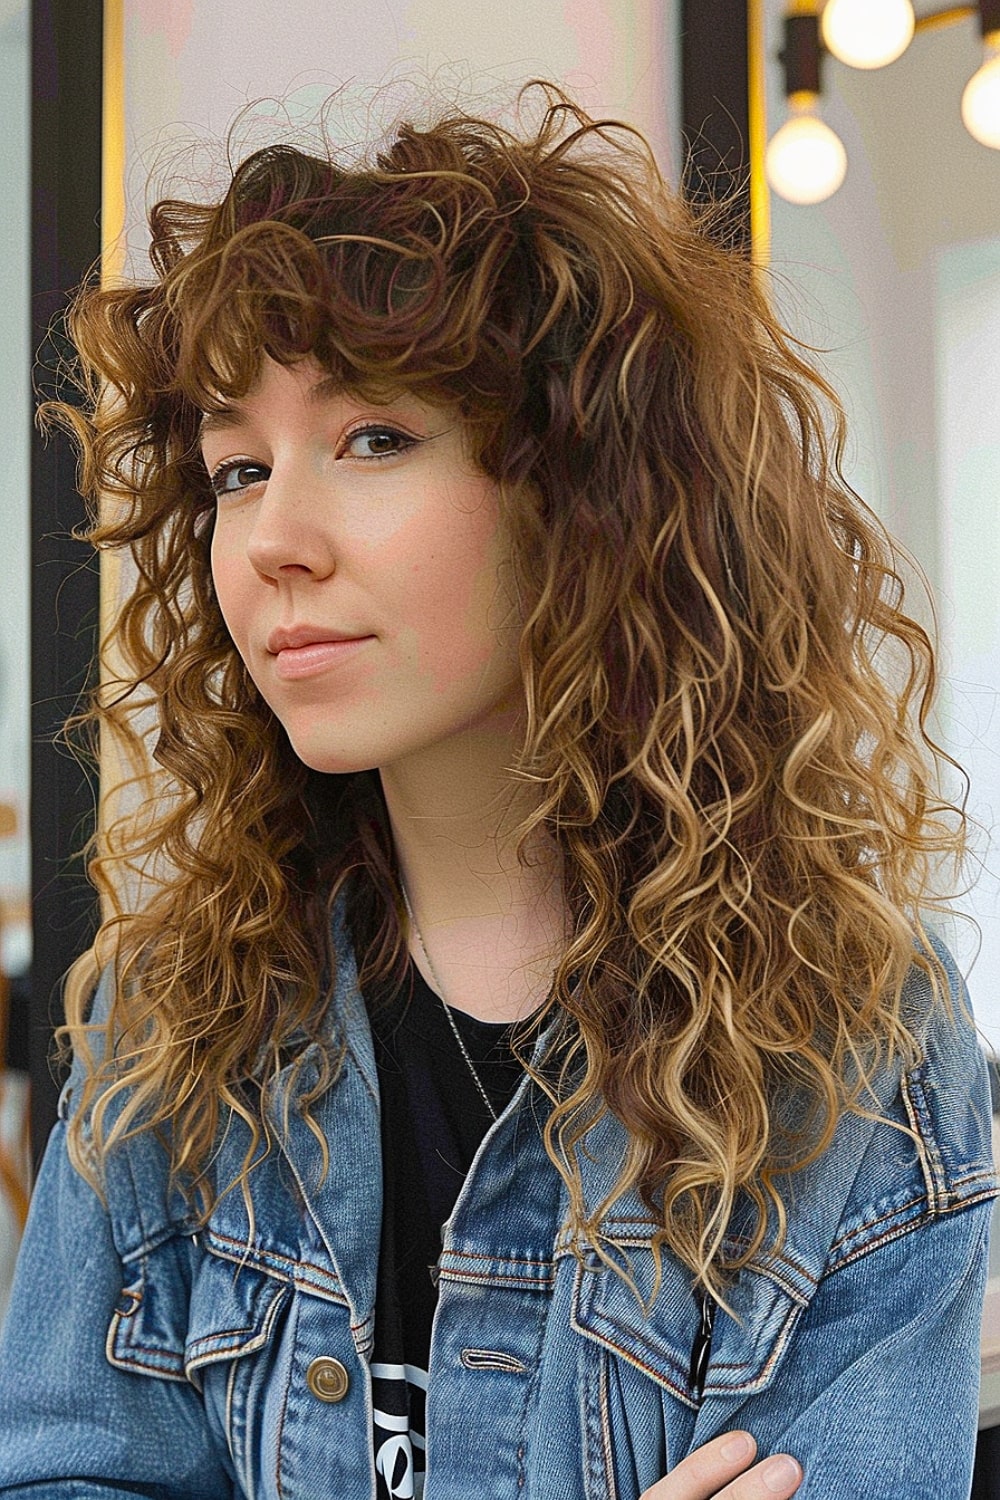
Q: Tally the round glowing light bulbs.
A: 3